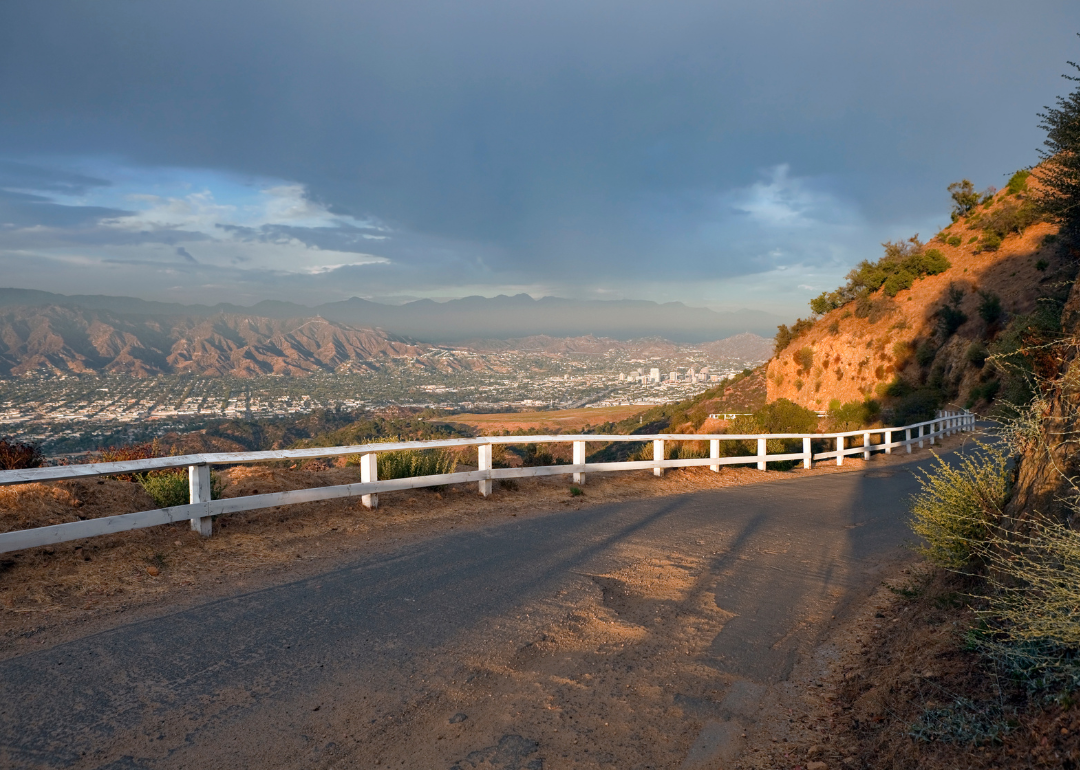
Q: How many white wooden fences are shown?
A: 1